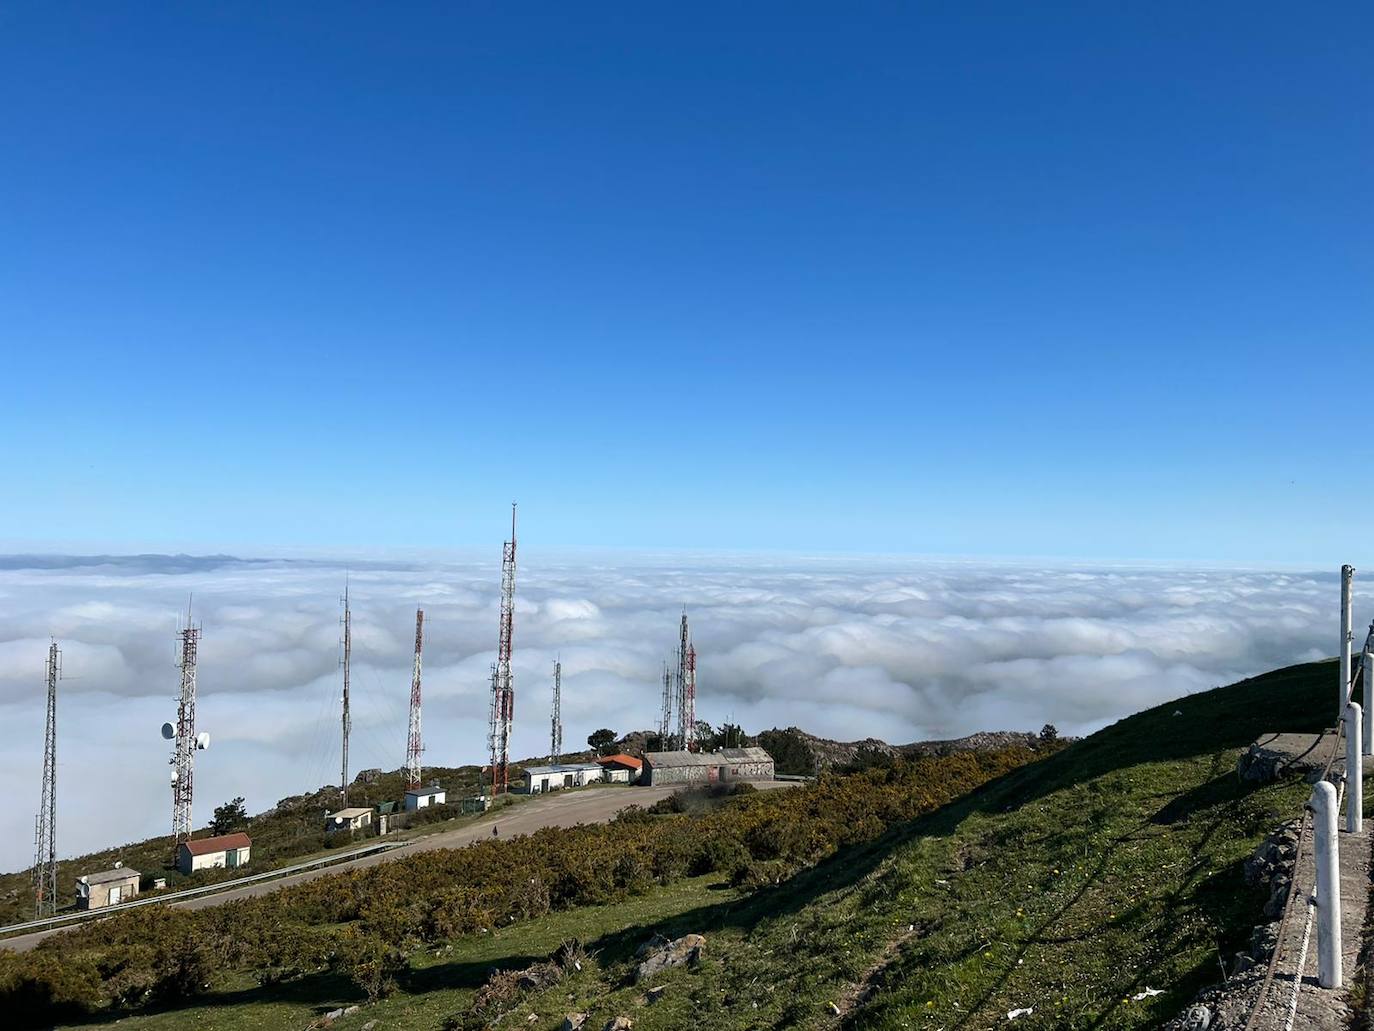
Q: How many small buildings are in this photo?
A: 7